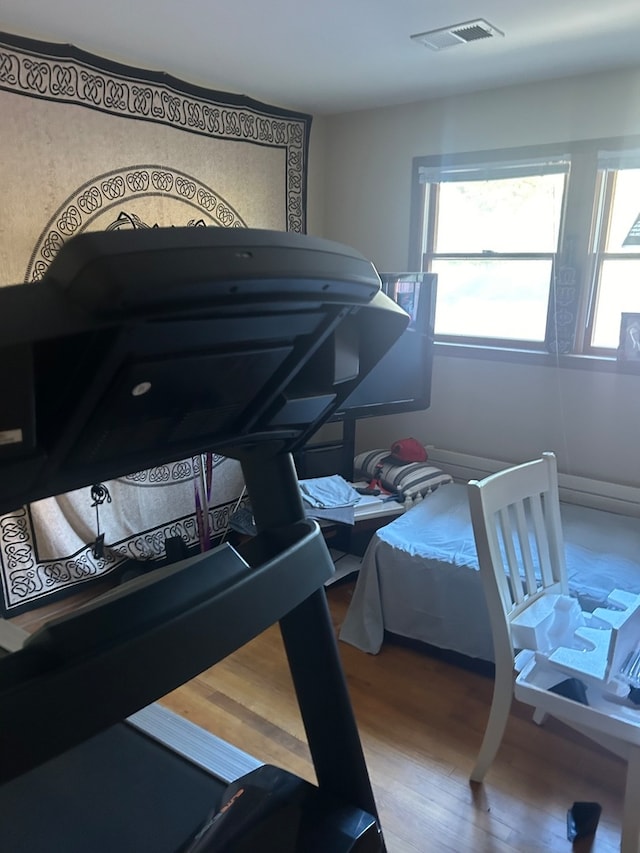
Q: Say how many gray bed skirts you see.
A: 1